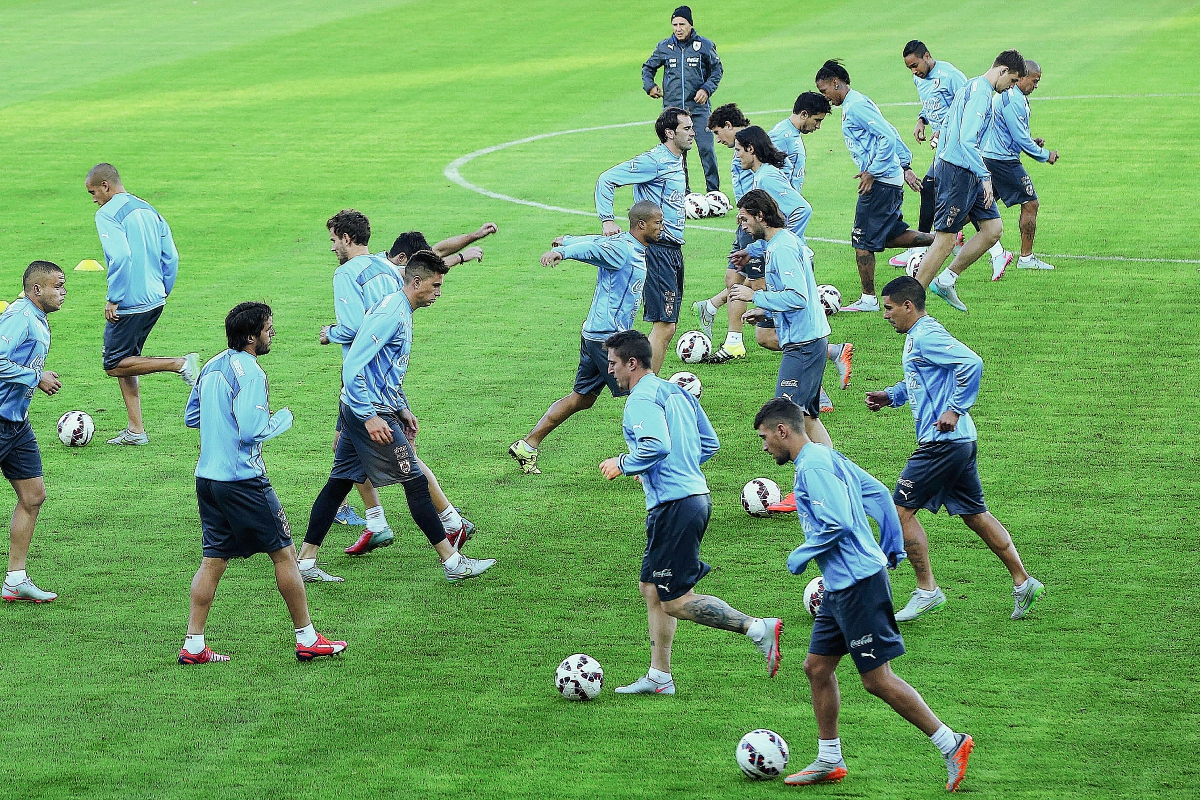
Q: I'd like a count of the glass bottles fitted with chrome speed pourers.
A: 0